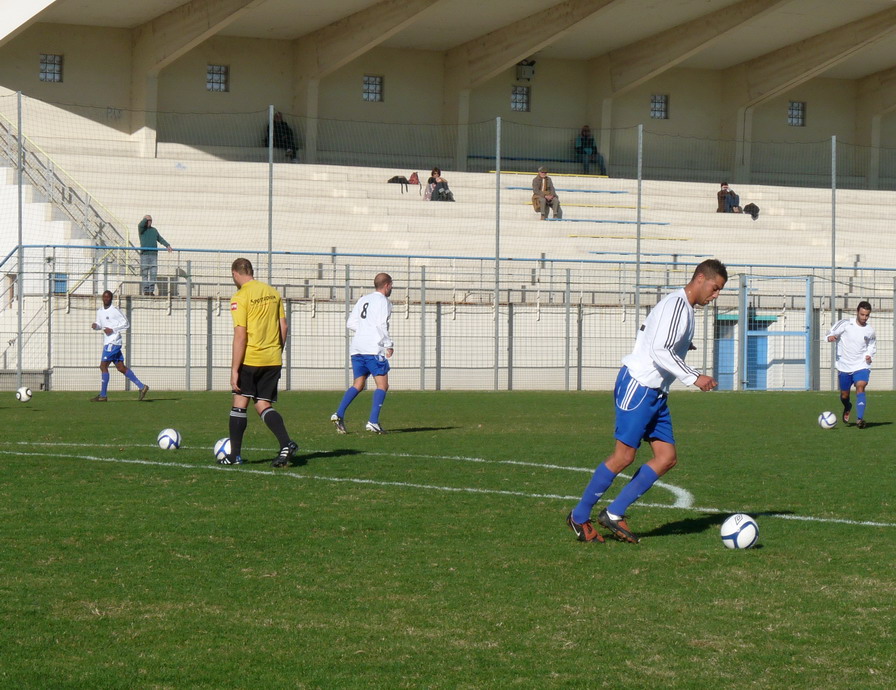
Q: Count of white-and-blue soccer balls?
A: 4